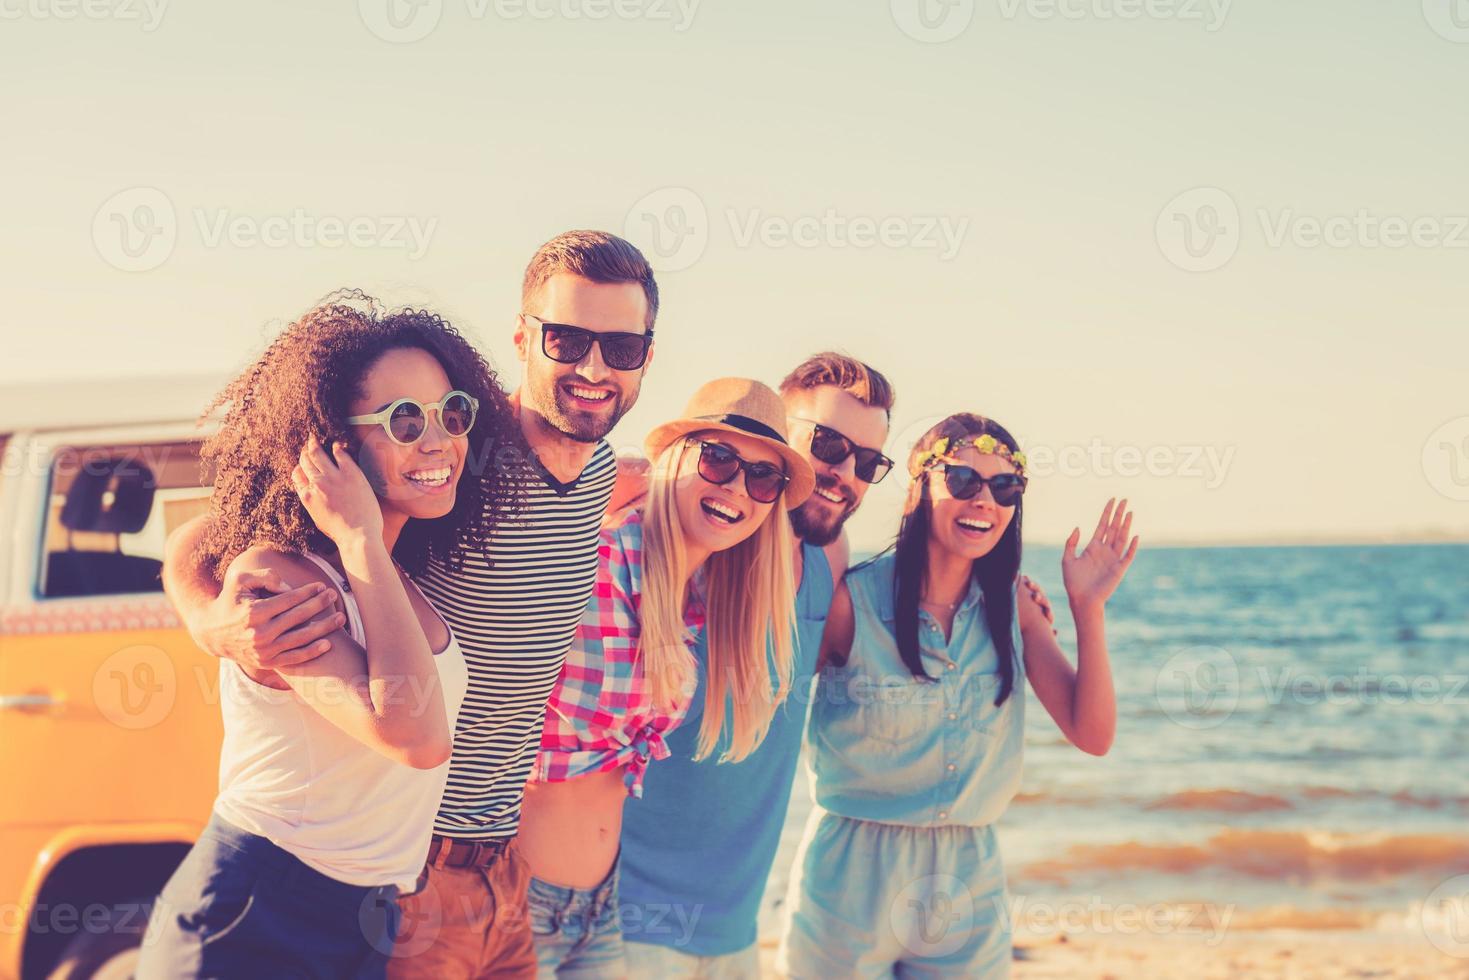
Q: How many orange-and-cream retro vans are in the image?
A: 1